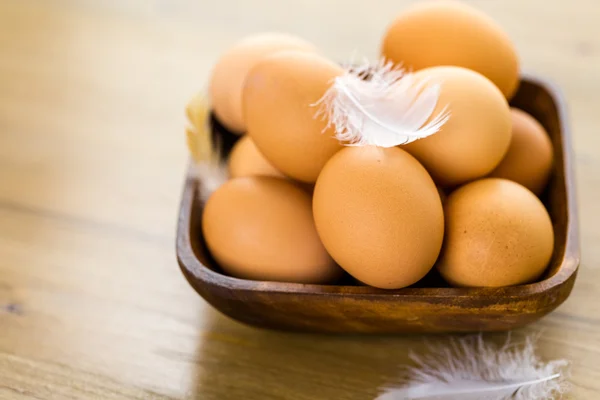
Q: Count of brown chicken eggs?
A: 9